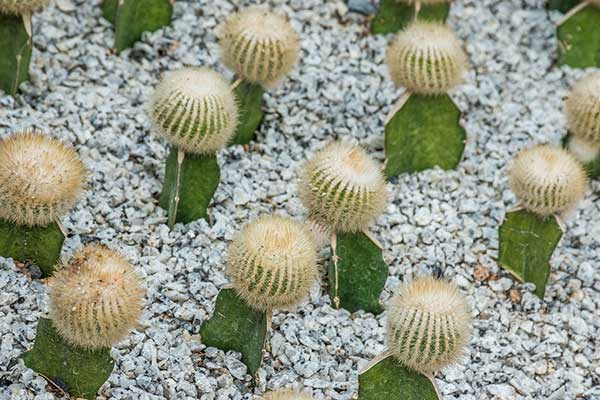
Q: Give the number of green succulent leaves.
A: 14